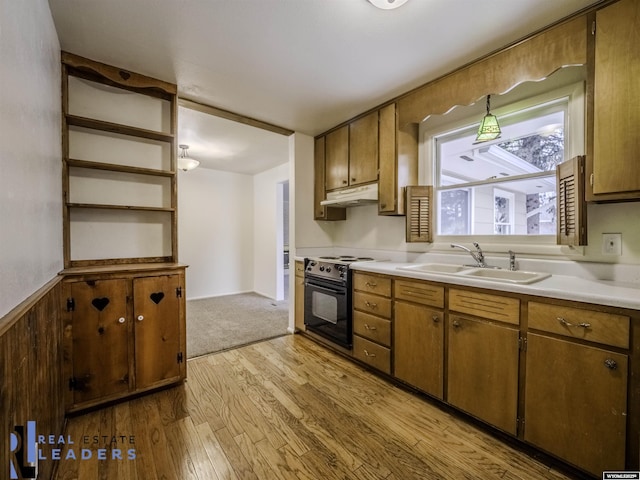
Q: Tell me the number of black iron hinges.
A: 4